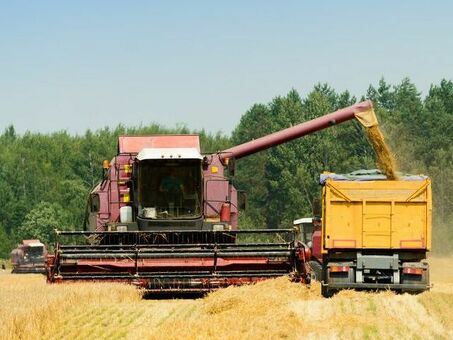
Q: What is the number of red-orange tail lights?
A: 2